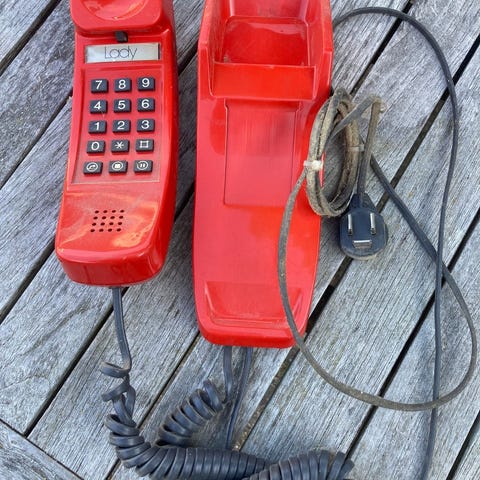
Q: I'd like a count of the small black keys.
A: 15